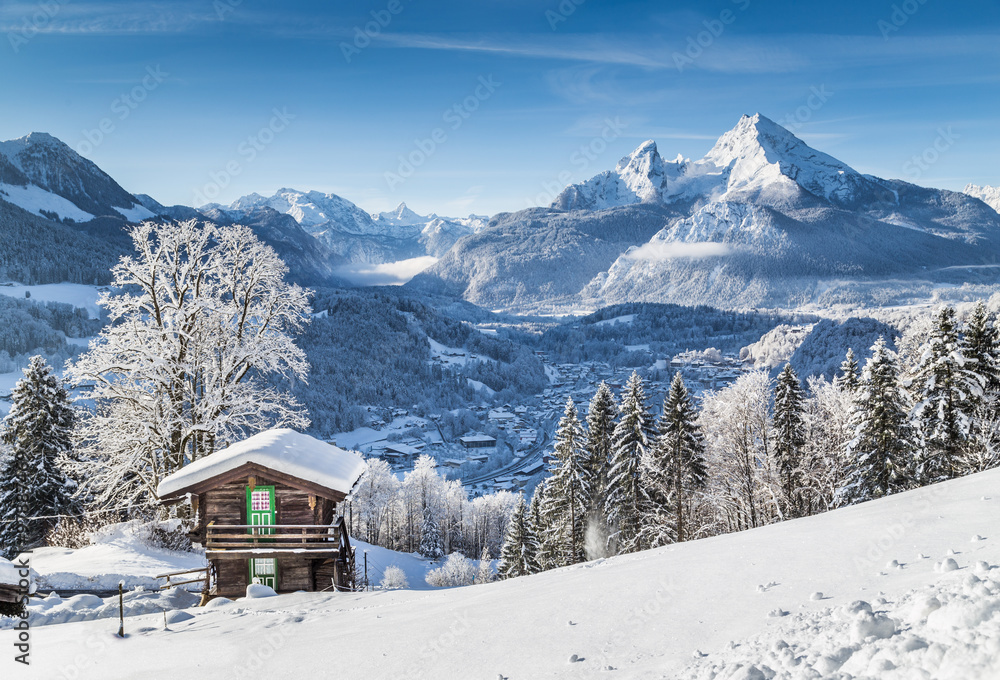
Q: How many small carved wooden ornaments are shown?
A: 3